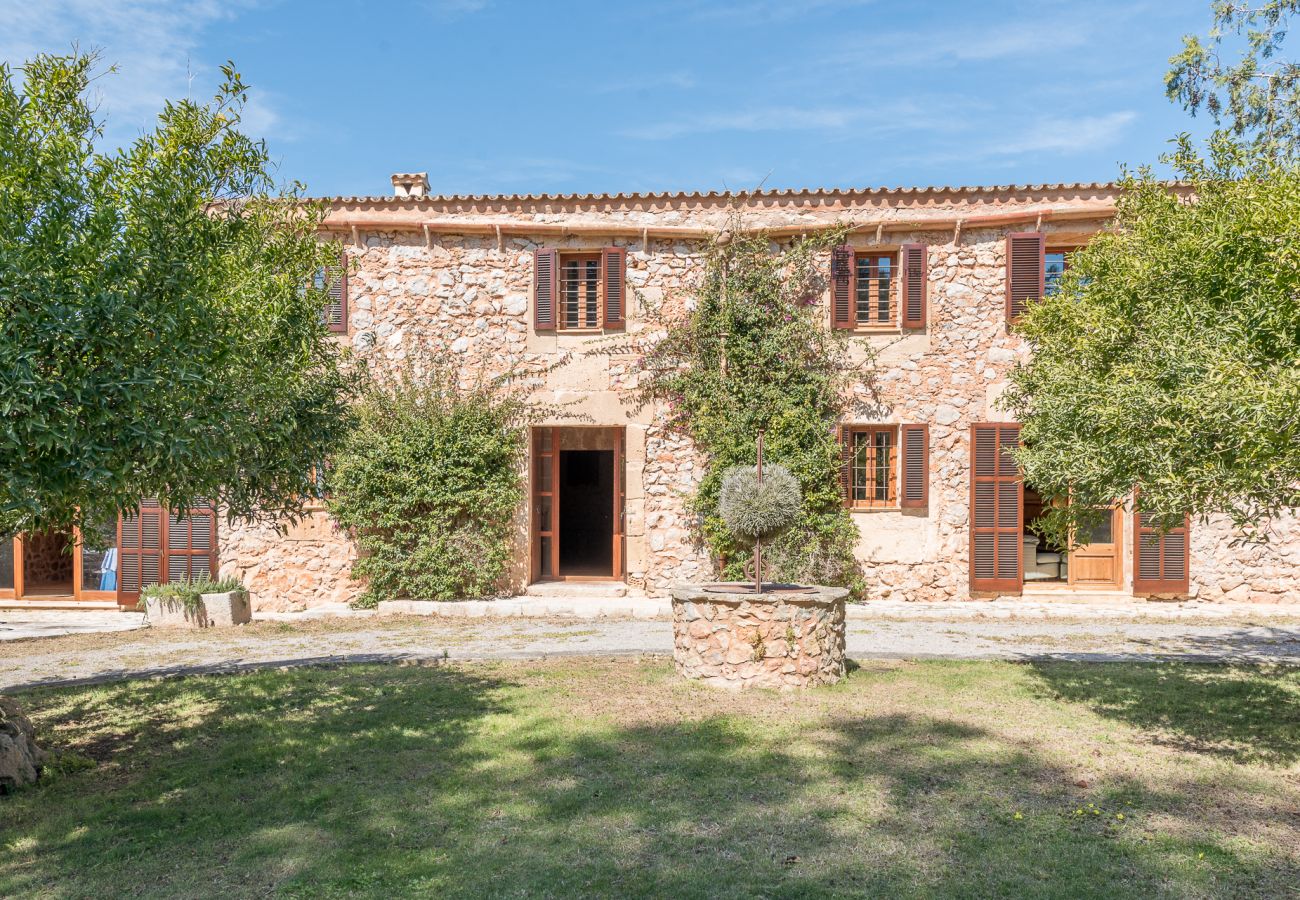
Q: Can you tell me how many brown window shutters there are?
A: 12